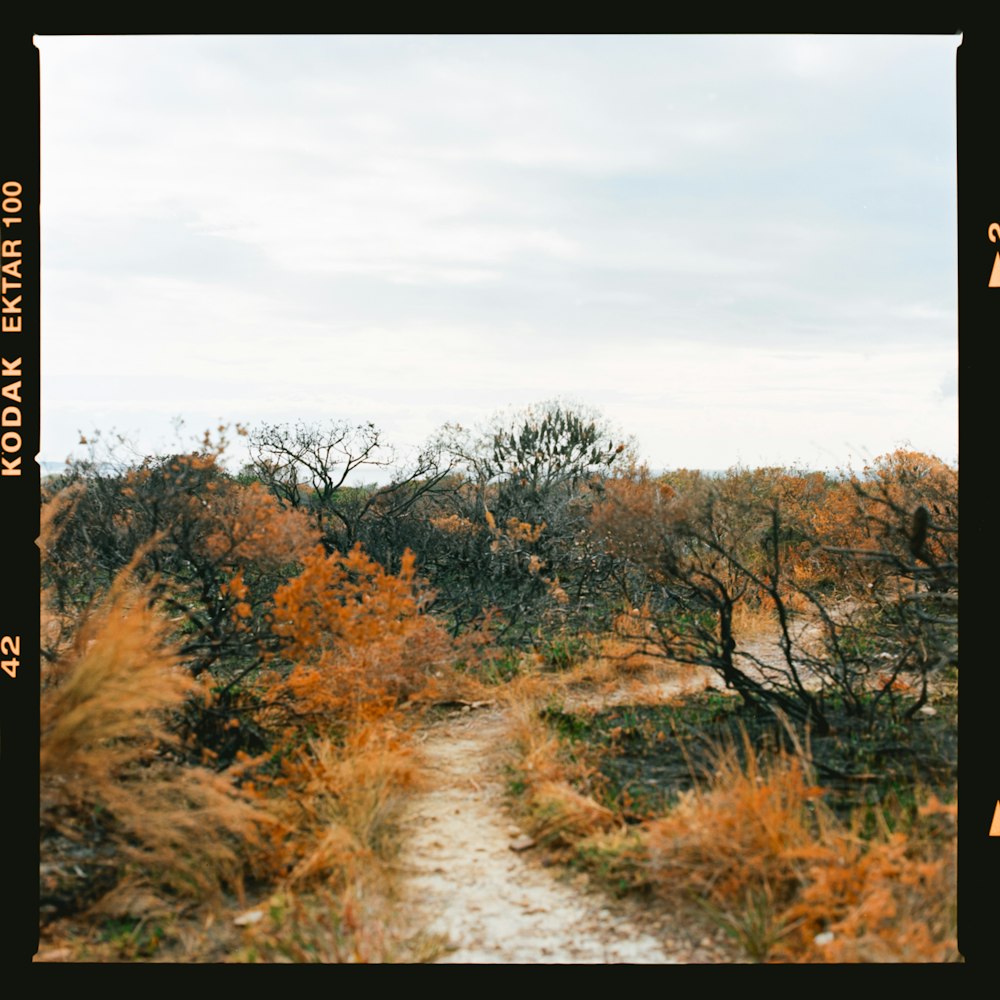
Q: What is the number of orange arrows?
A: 2